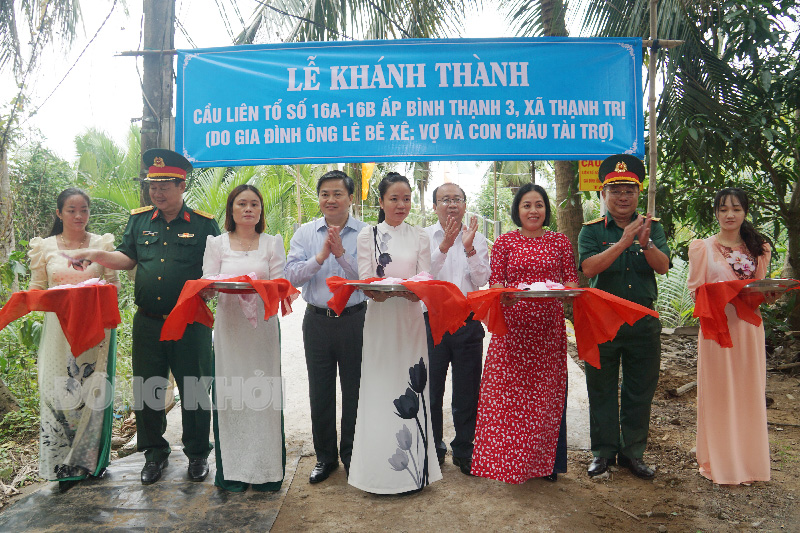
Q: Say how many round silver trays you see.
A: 4